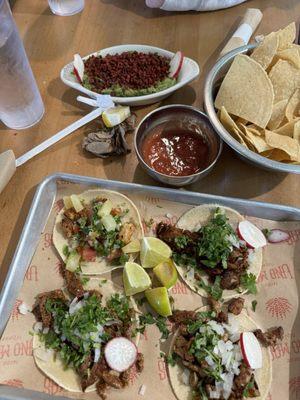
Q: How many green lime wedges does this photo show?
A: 4